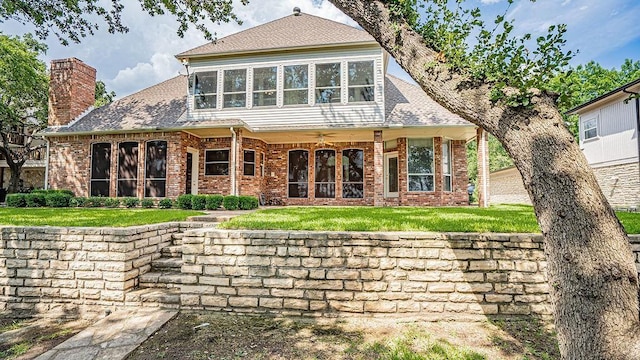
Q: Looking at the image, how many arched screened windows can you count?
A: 6